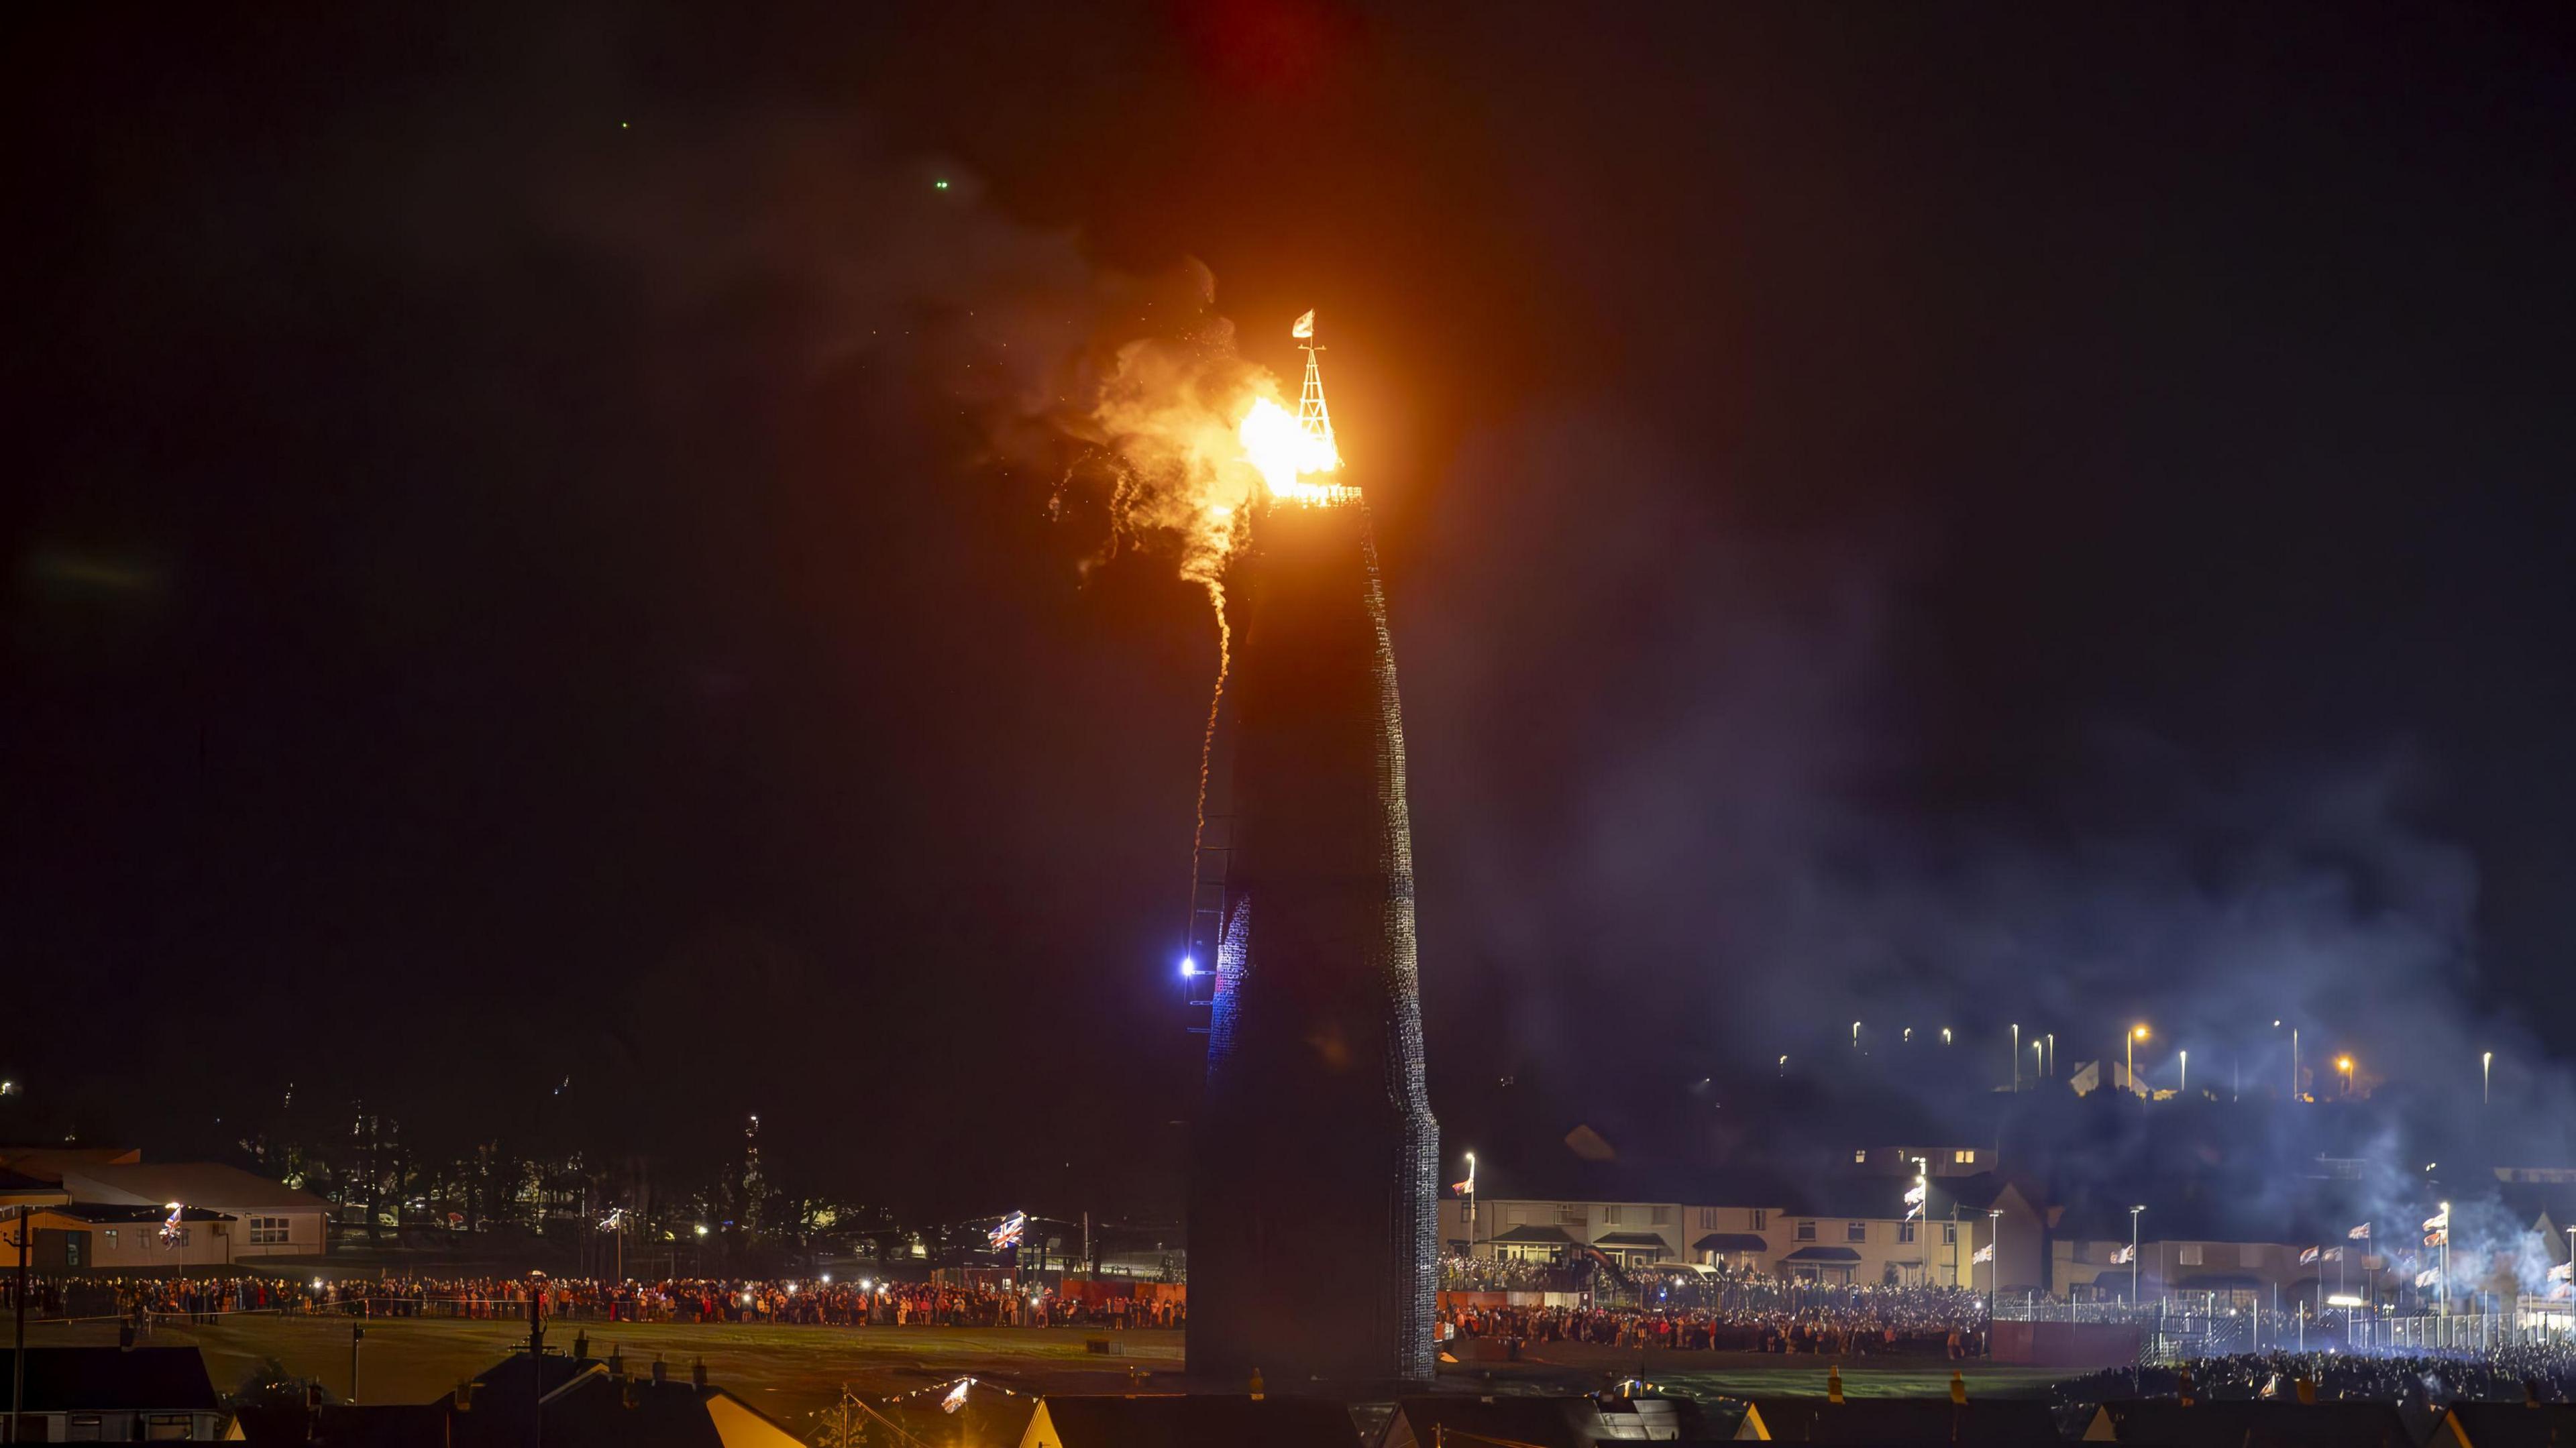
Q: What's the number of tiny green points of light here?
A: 3